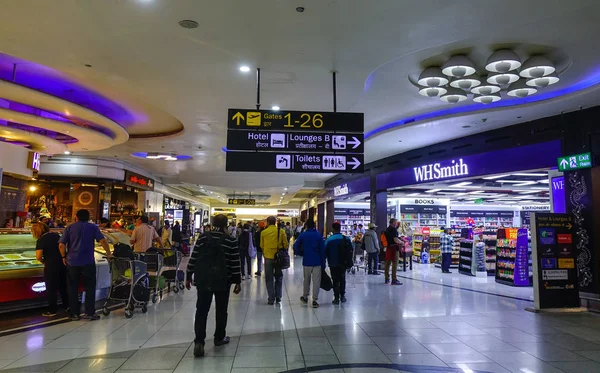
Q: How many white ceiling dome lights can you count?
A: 12